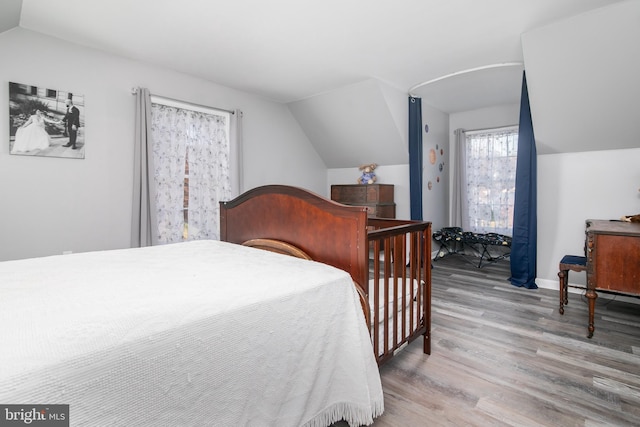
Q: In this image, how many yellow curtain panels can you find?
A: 0